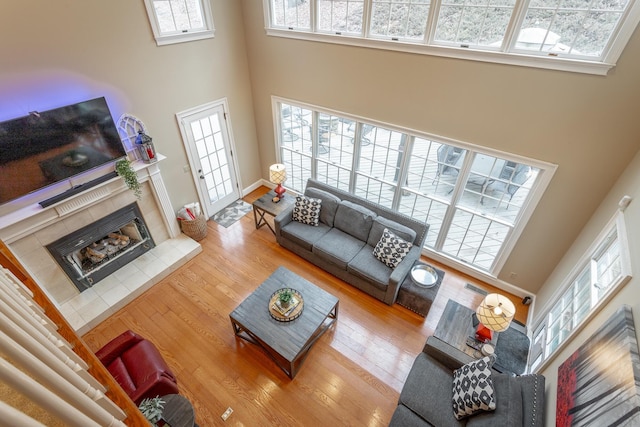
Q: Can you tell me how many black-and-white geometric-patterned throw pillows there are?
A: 3